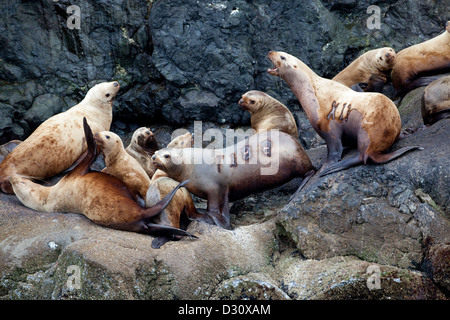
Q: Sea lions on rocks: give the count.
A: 11